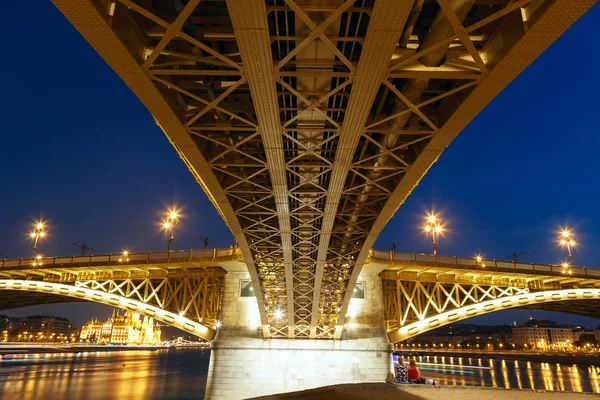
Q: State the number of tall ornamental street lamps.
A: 4